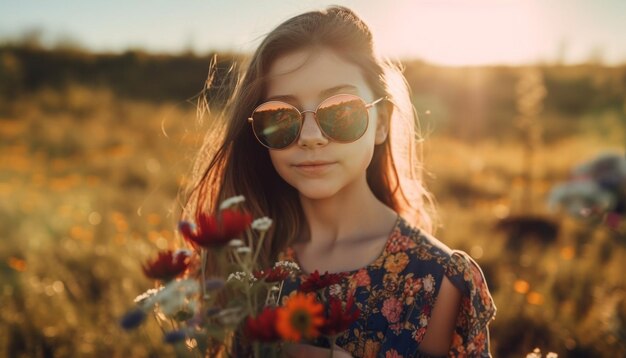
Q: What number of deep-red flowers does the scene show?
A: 6